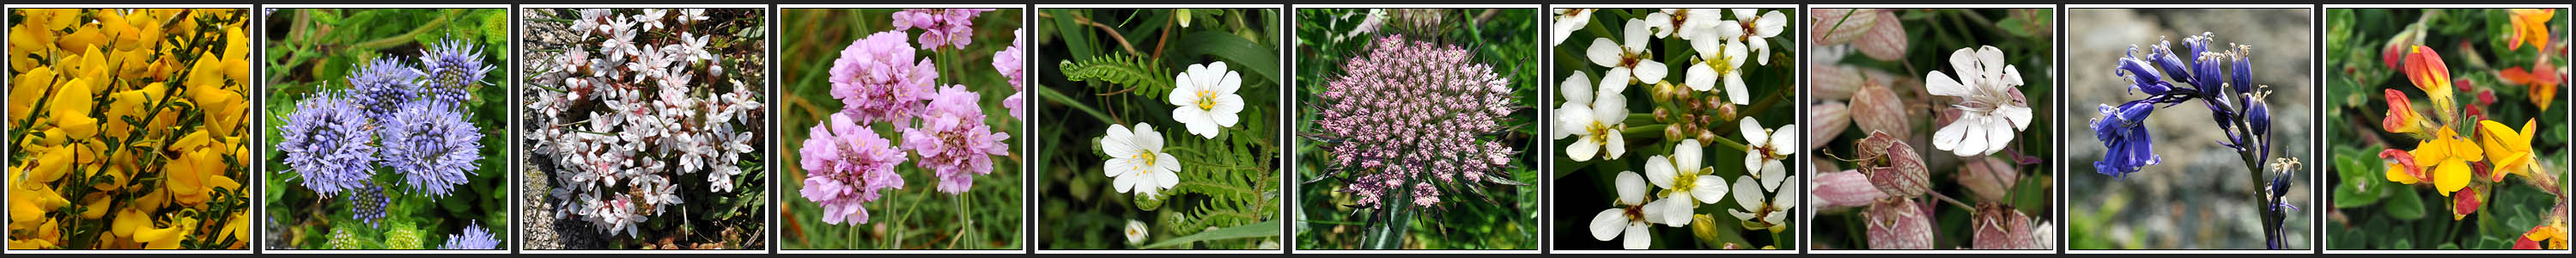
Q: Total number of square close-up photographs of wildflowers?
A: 10